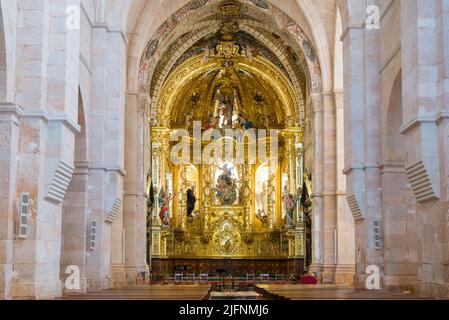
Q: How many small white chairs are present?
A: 6